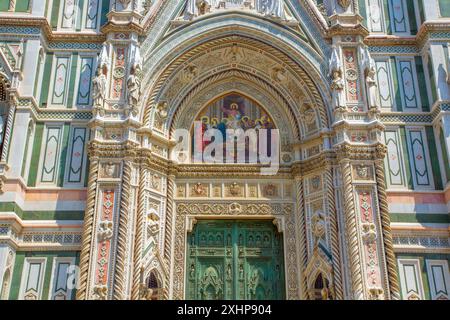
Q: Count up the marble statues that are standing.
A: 4